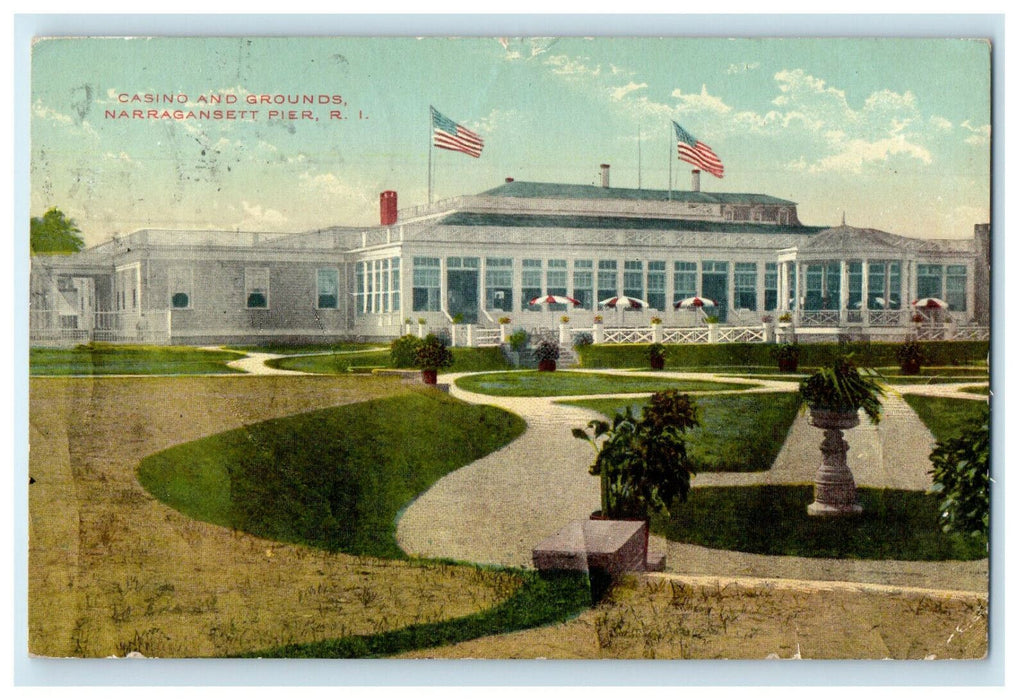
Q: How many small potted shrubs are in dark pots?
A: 5